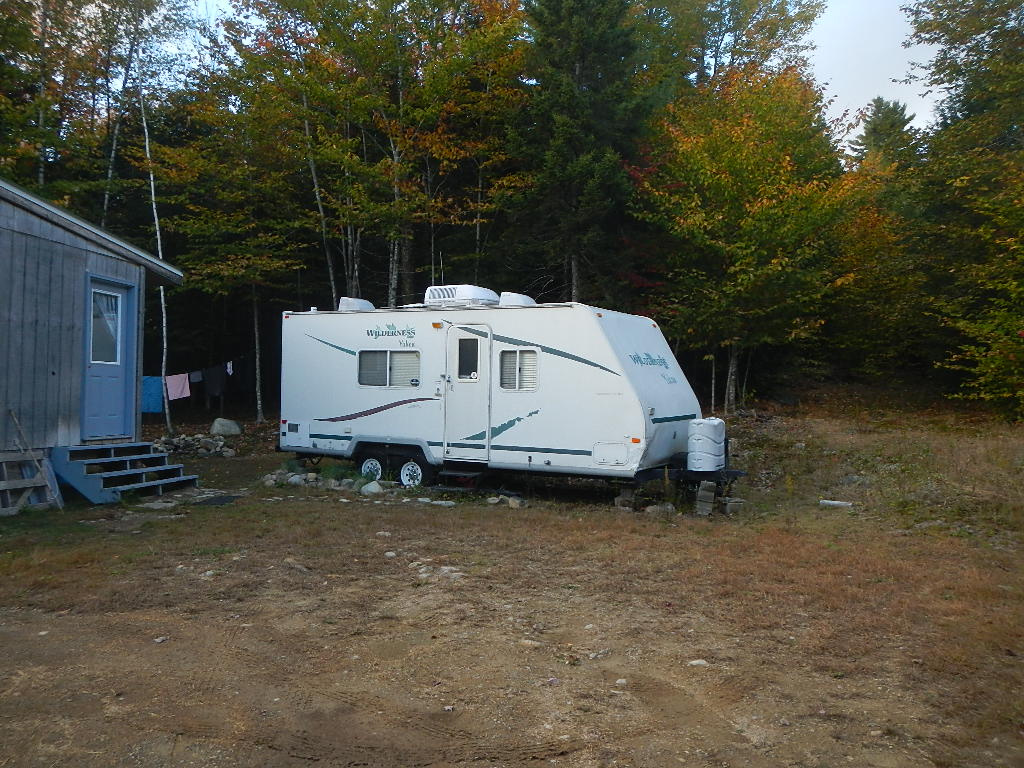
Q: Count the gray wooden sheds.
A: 1